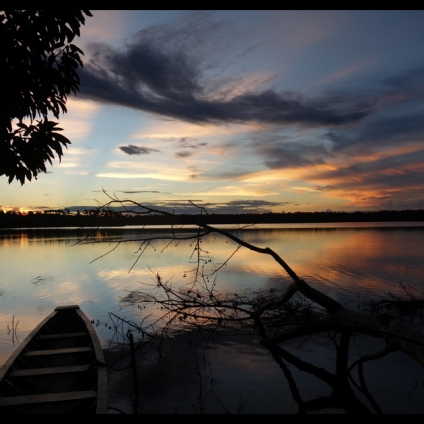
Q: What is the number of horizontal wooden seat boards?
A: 4